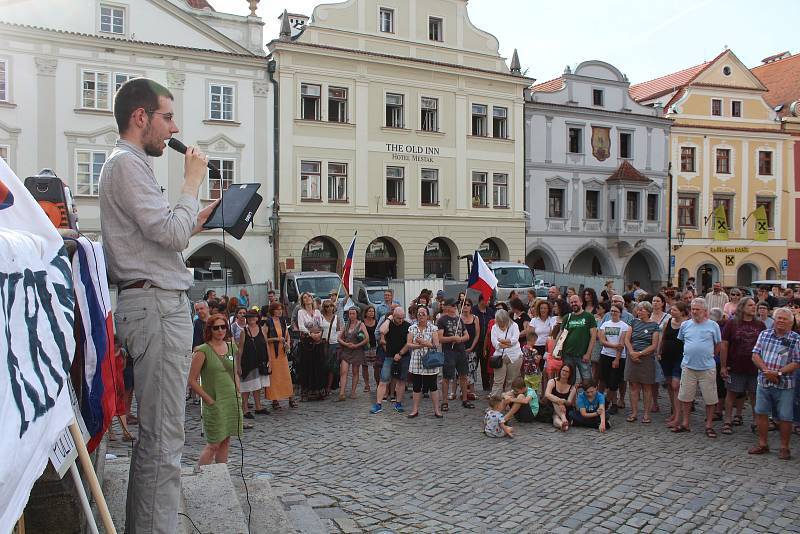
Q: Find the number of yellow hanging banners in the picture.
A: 2